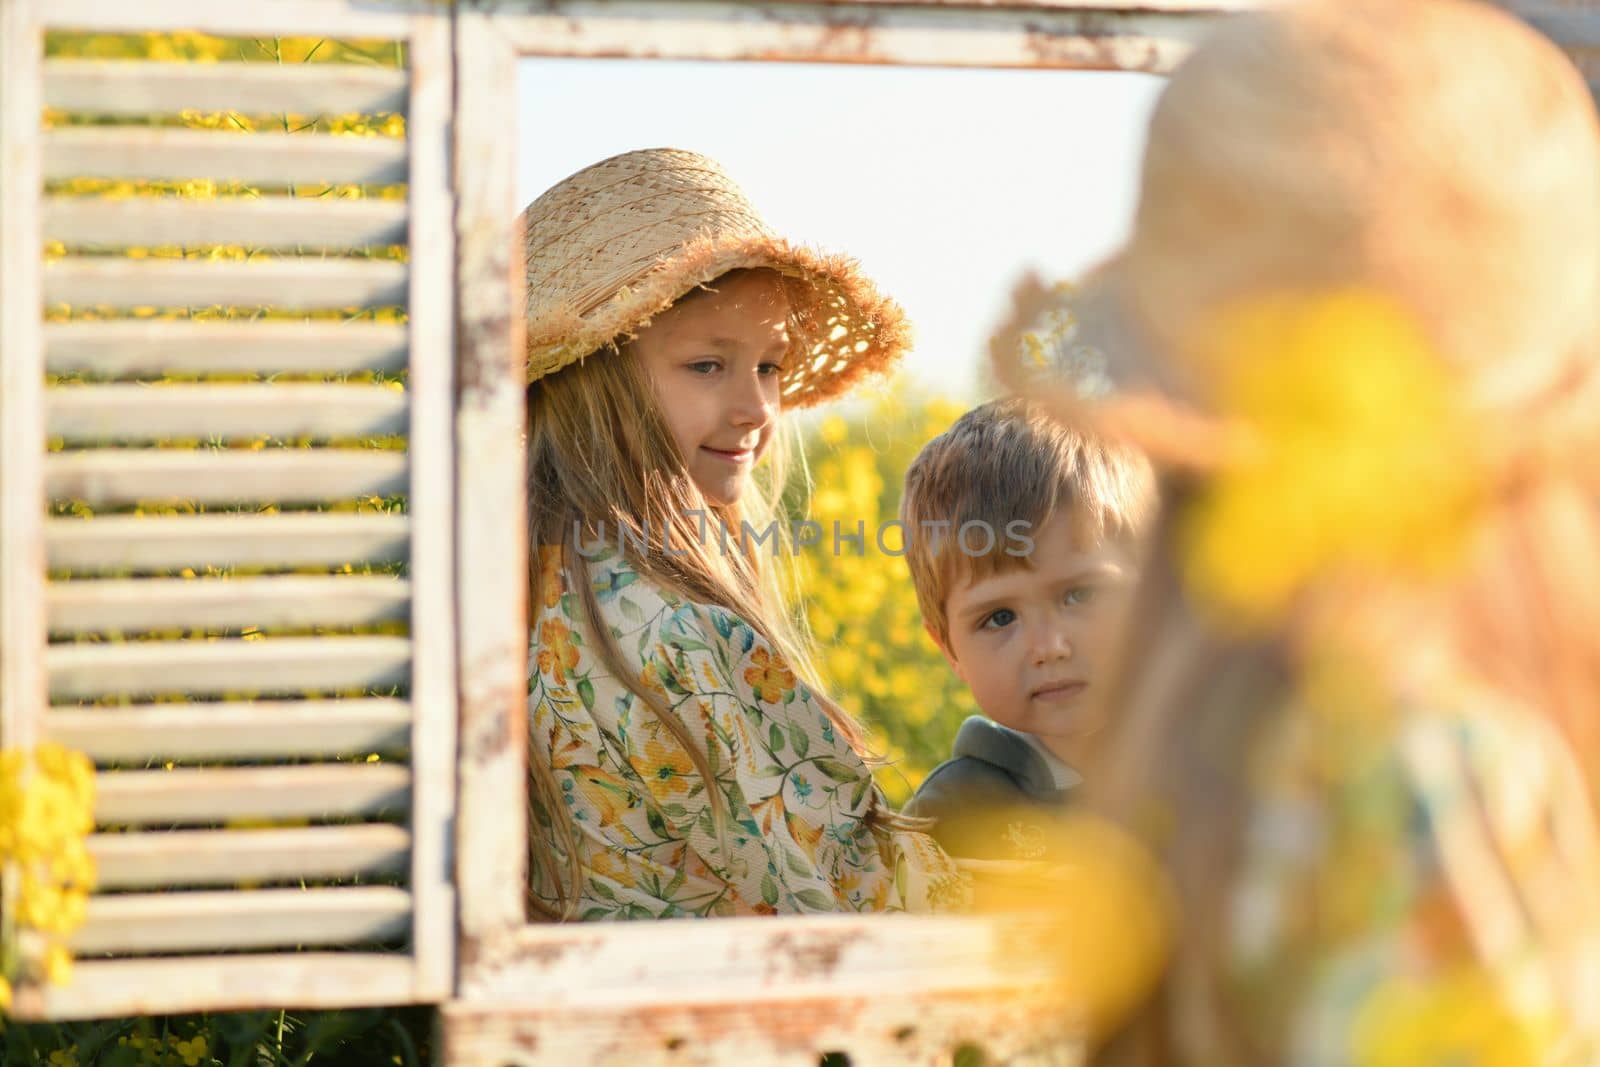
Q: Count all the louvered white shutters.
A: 1